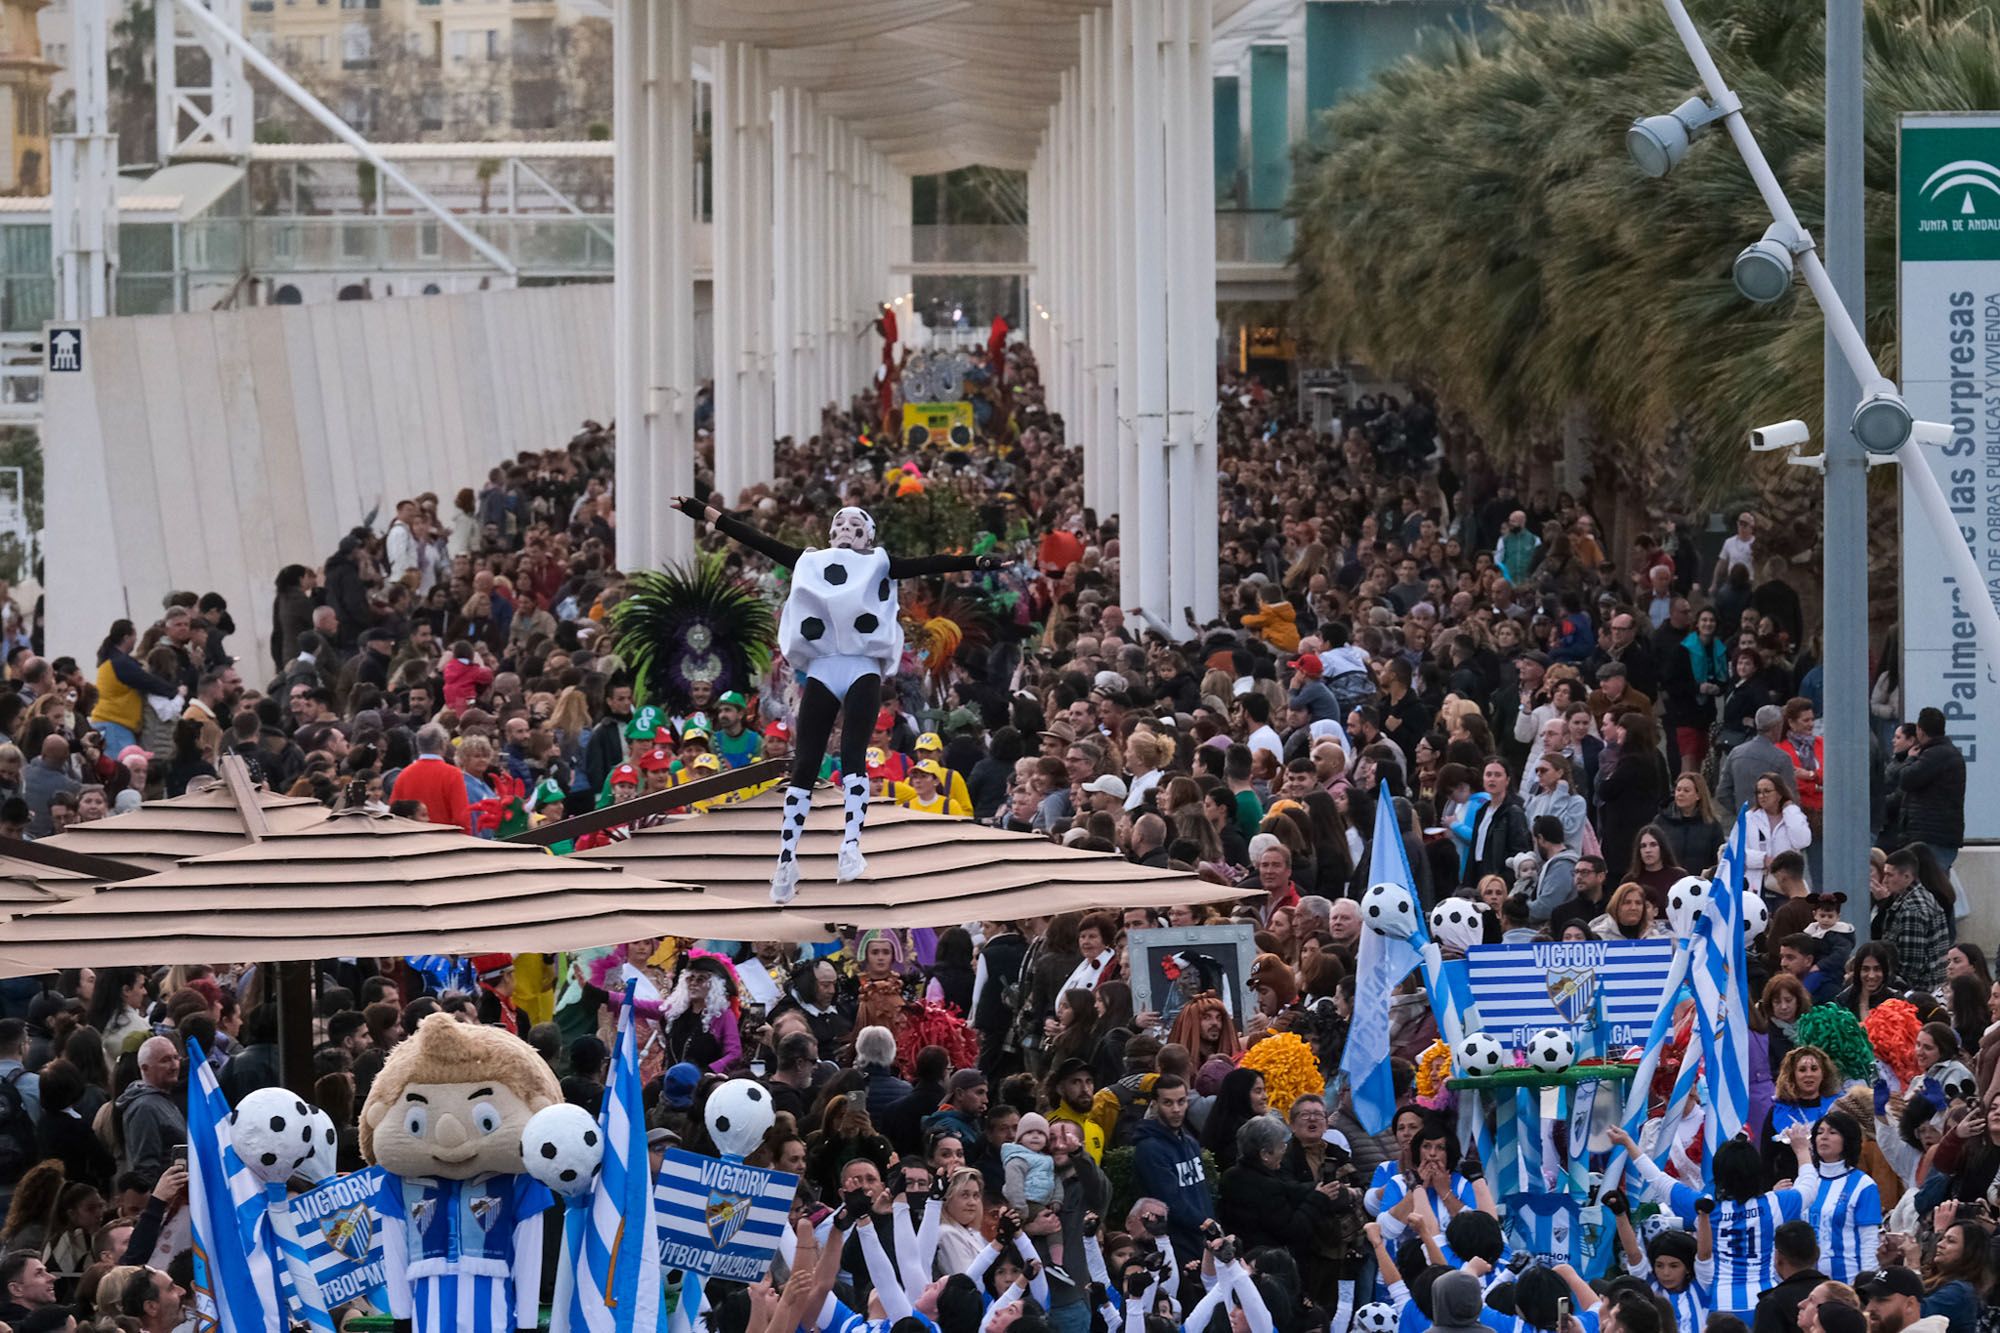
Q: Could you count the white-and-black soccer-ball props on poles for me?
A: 8